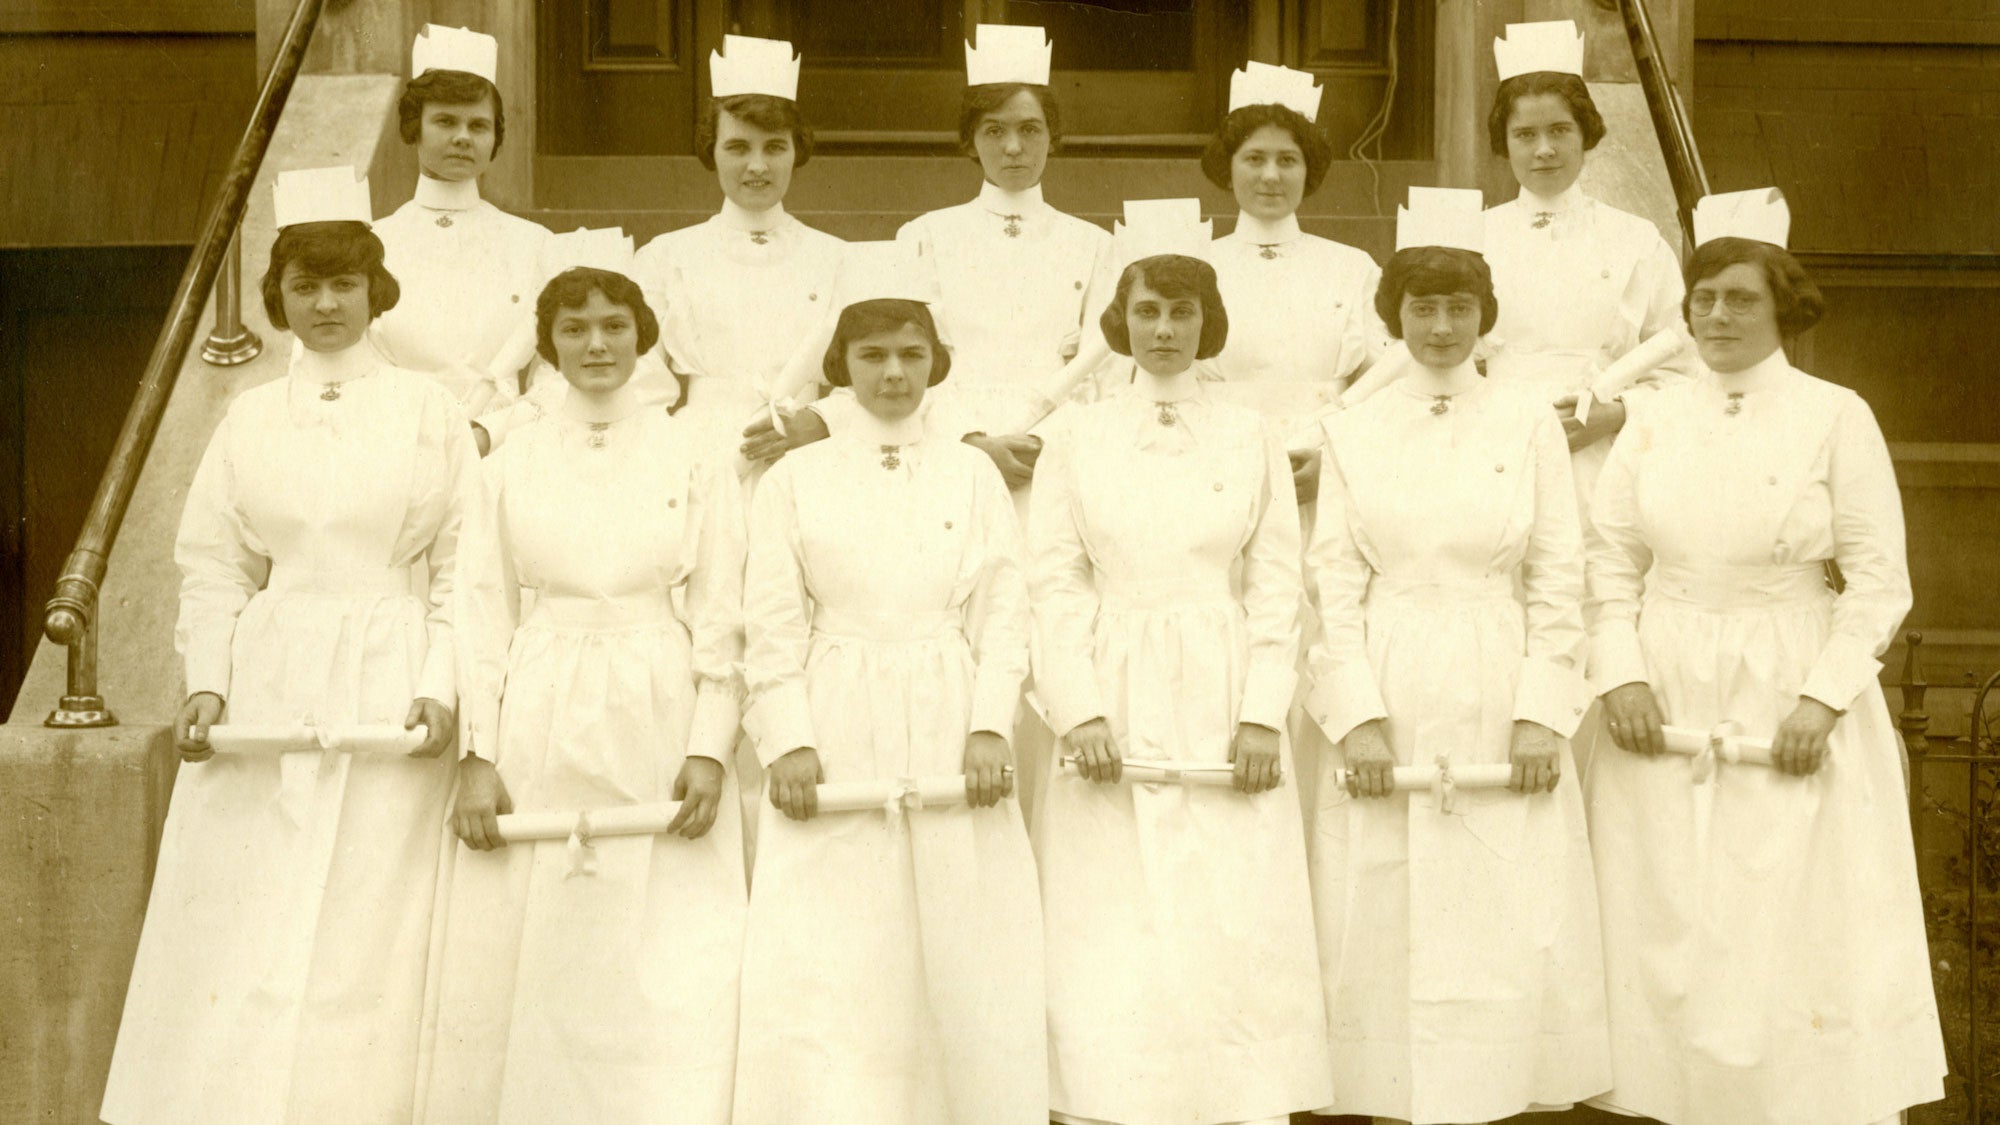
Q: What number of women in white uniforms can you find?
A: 11